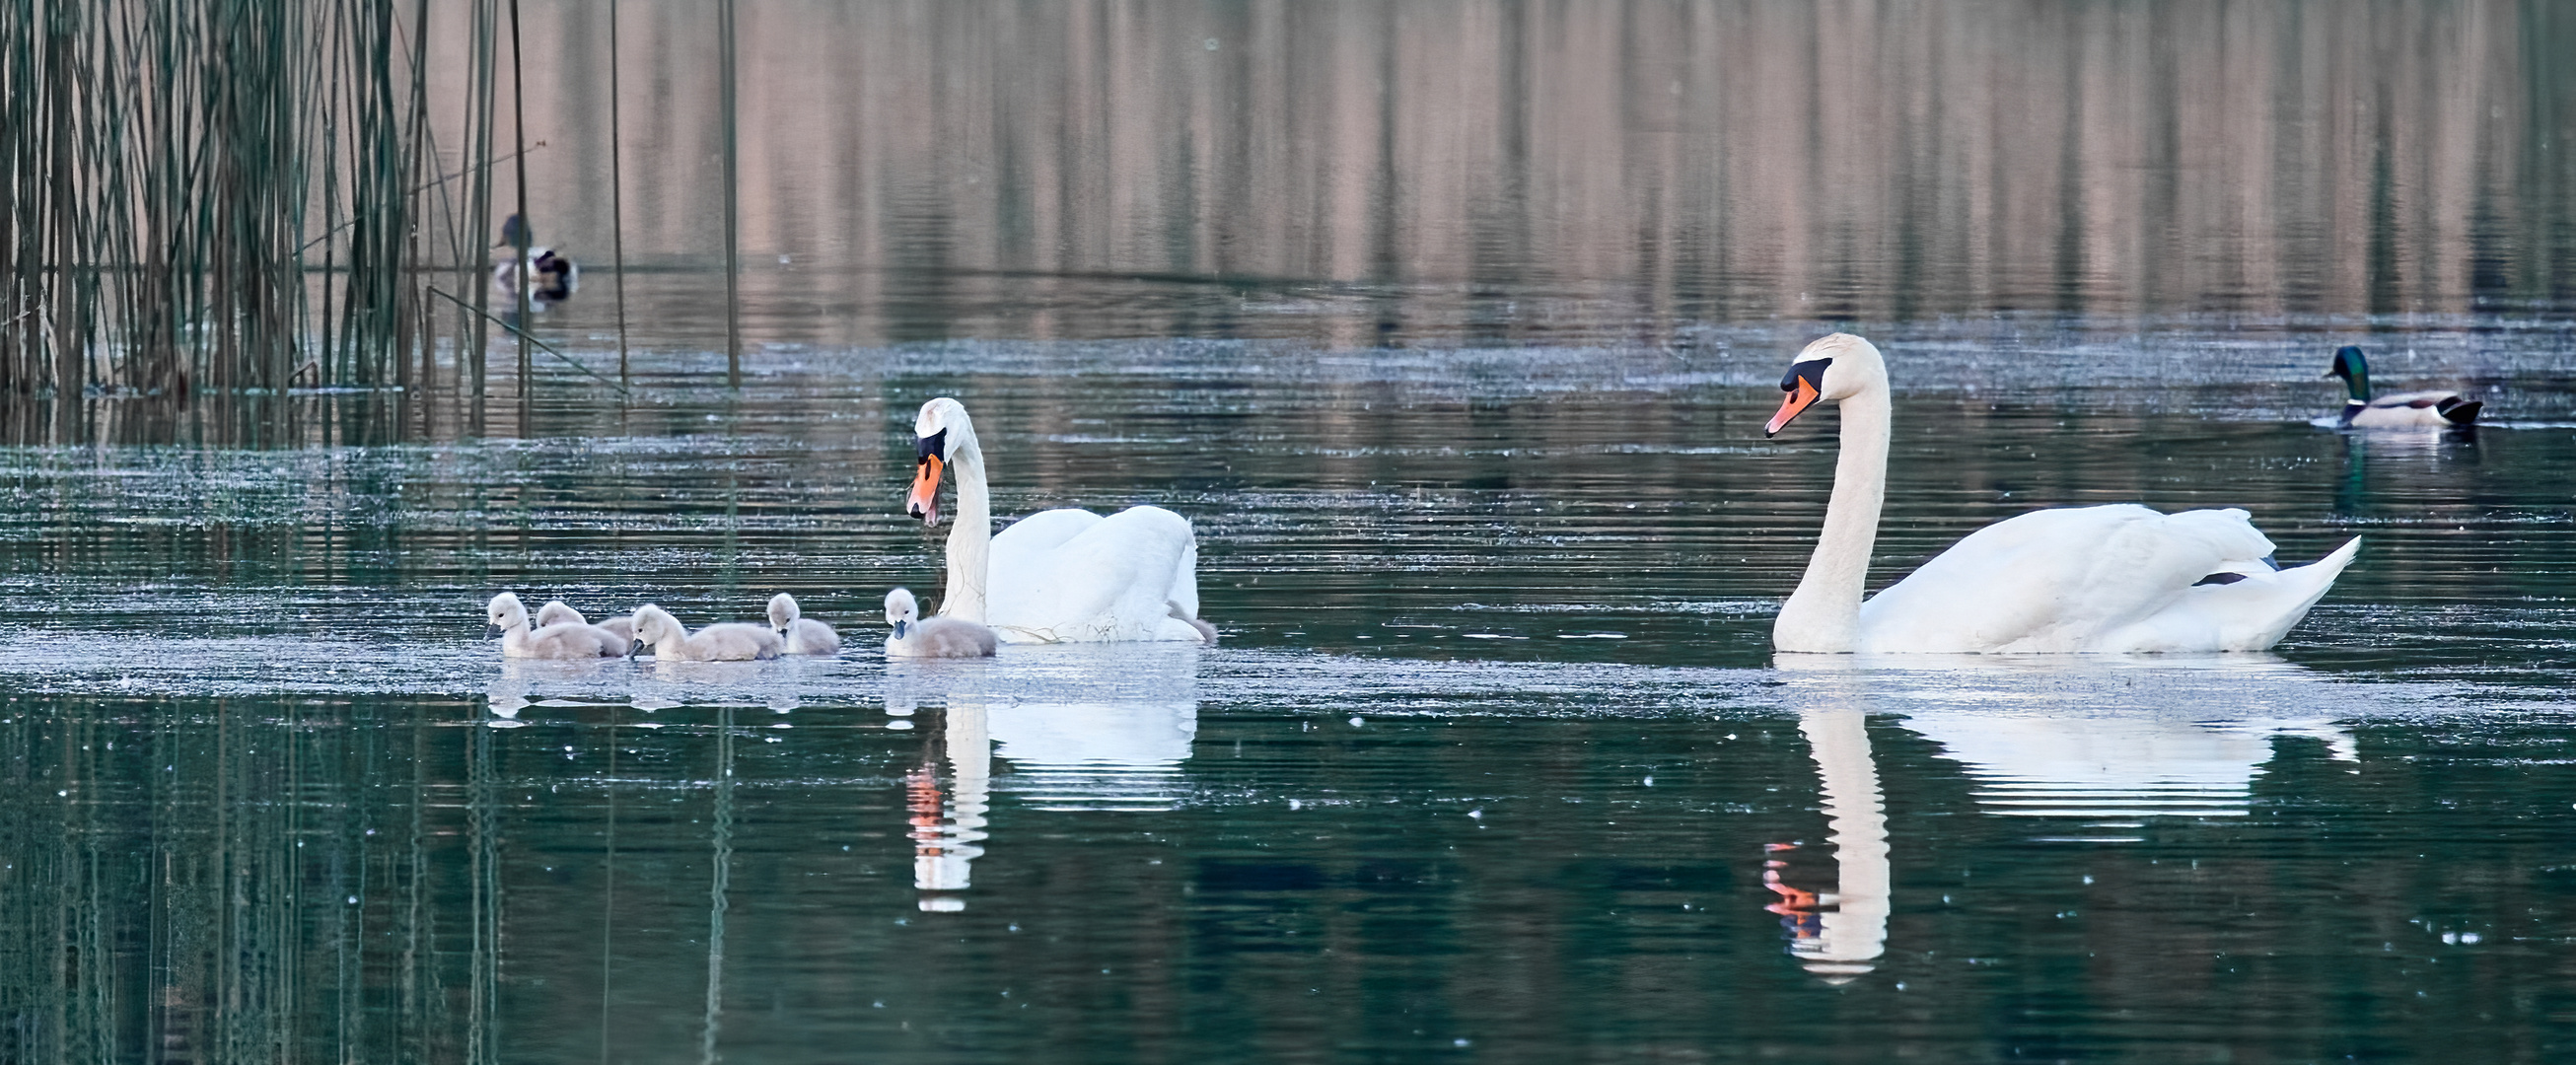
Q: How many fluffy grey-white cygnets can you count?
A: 5